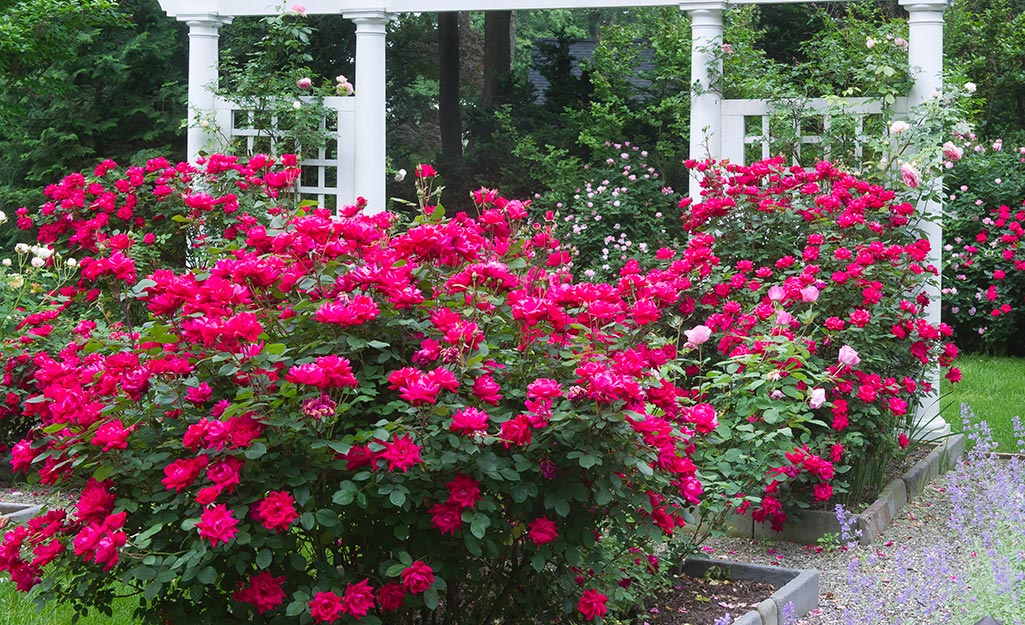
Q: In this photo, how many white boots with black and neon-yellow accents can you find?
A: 0